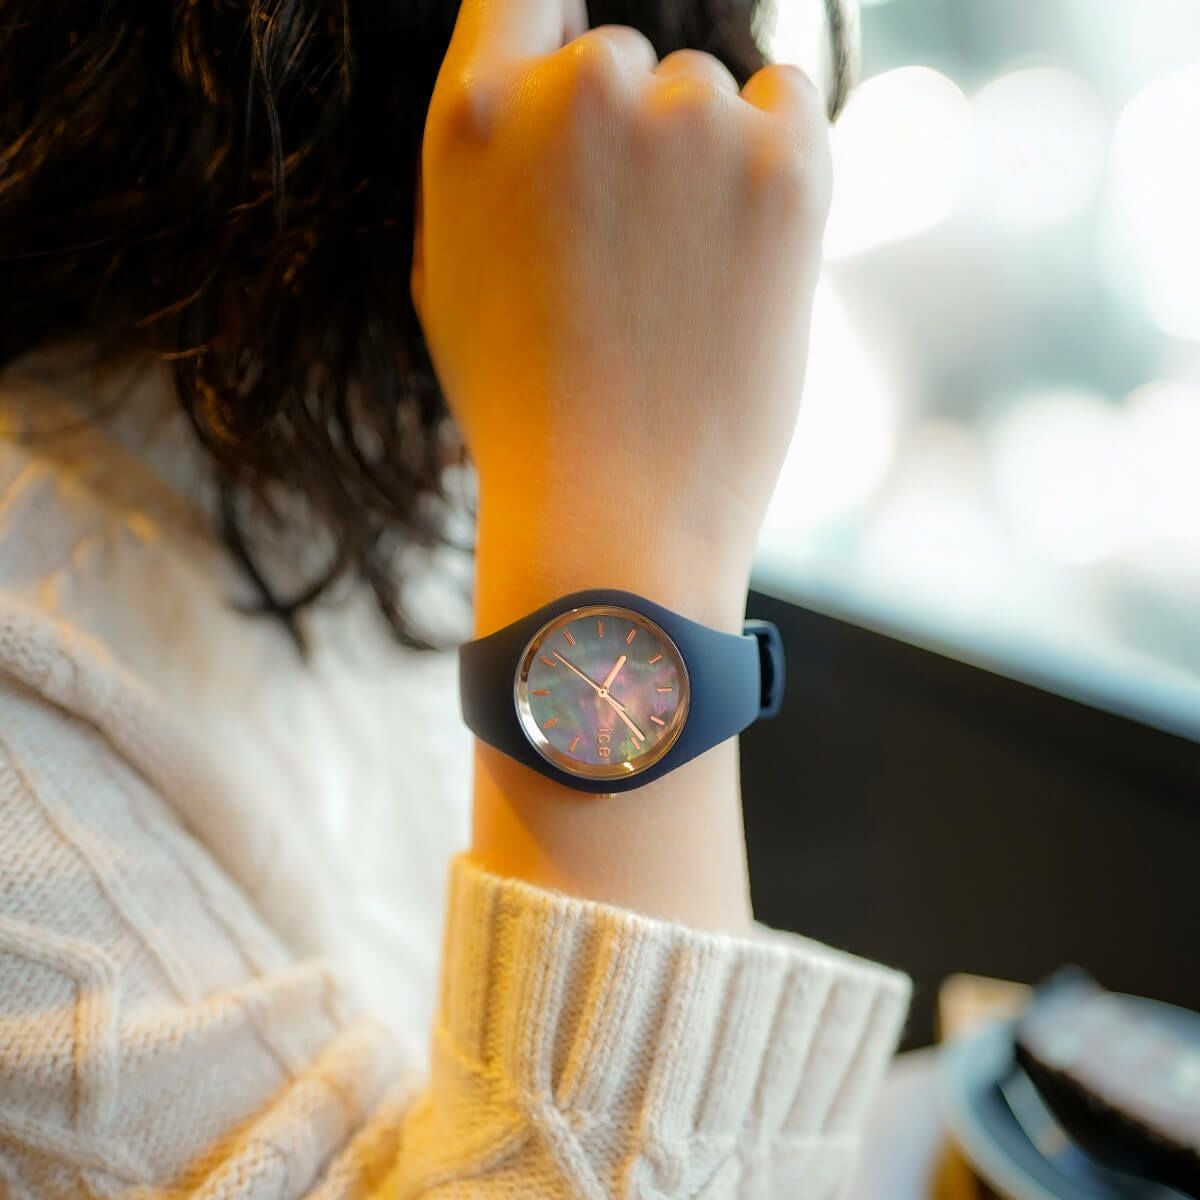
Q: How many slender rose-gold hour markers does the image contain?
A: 11